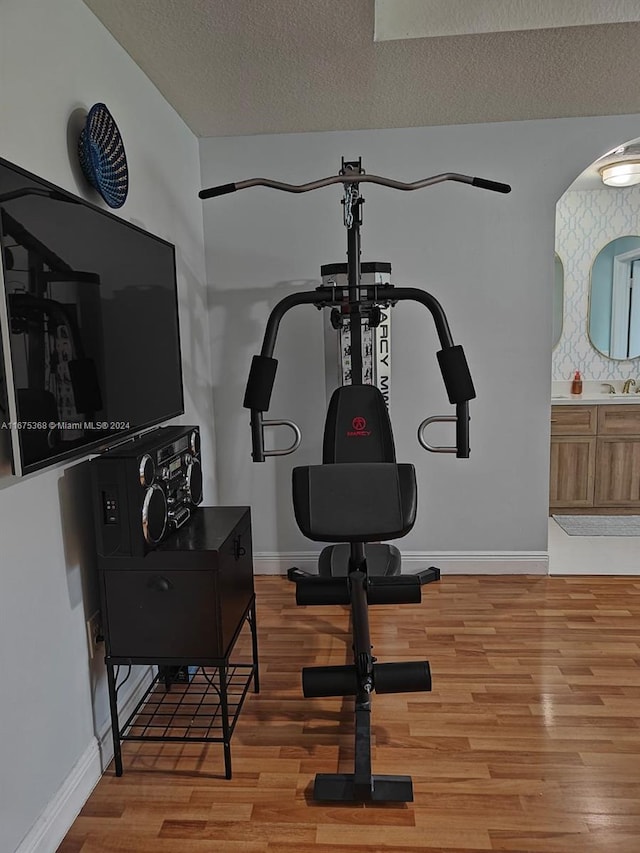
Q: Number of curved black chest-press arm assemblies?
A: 2